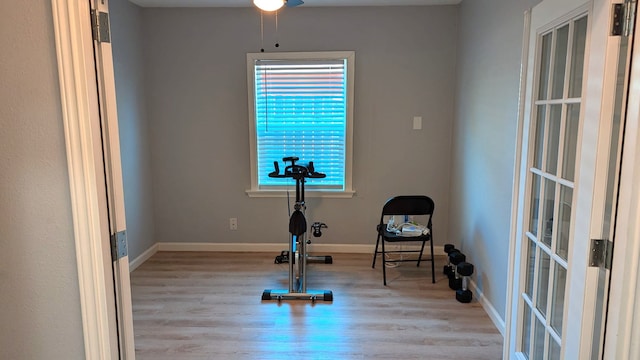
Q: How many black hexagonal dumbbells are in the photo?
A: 4